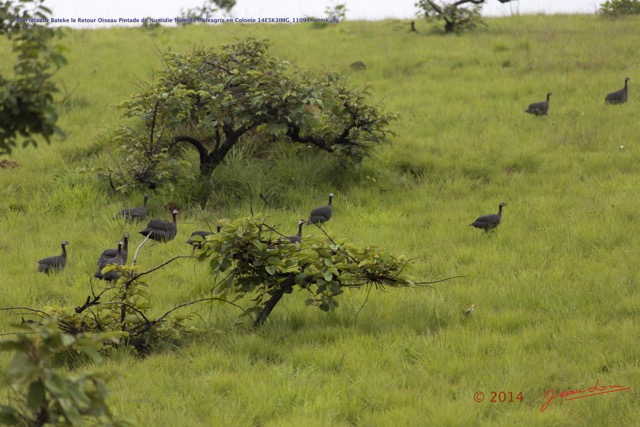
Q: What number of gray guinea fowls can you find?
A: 11